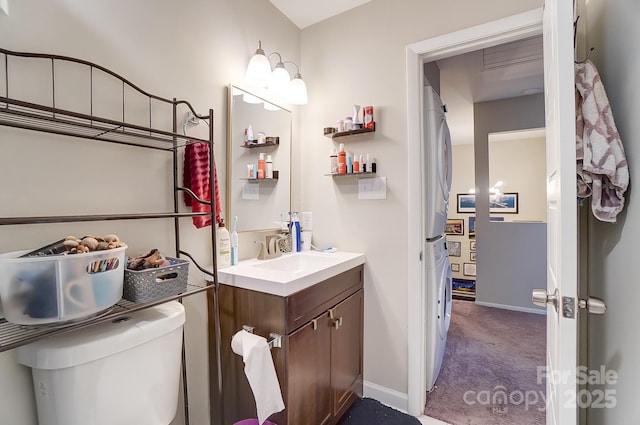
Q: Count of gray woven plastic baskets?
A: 1